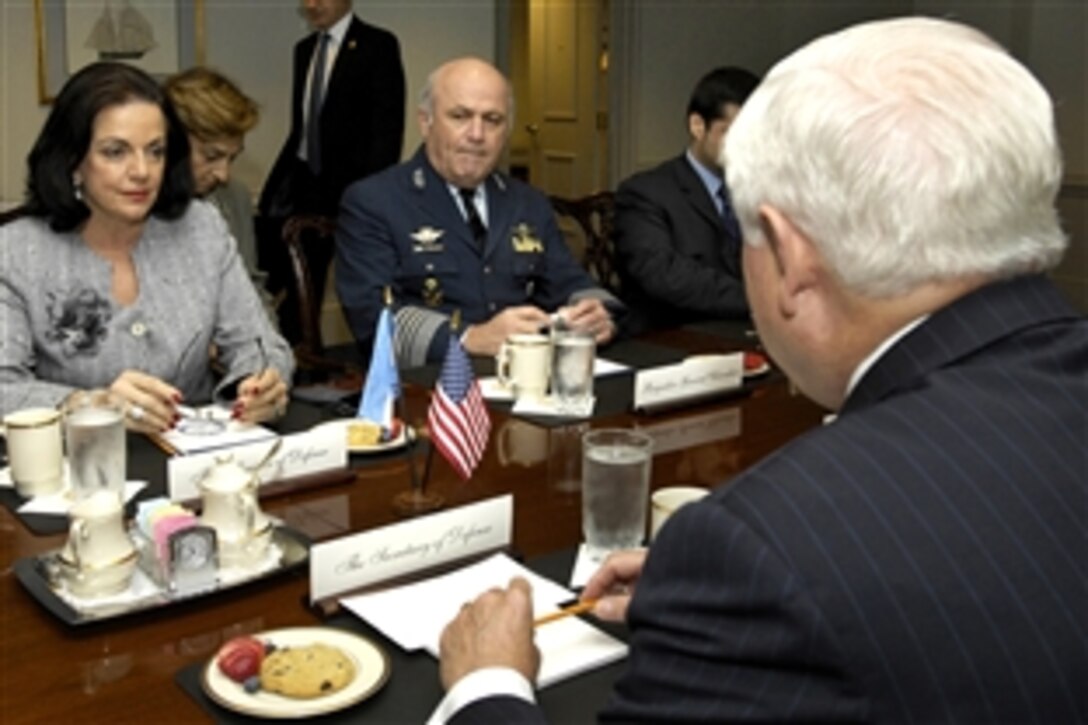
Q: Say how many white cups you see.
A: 3